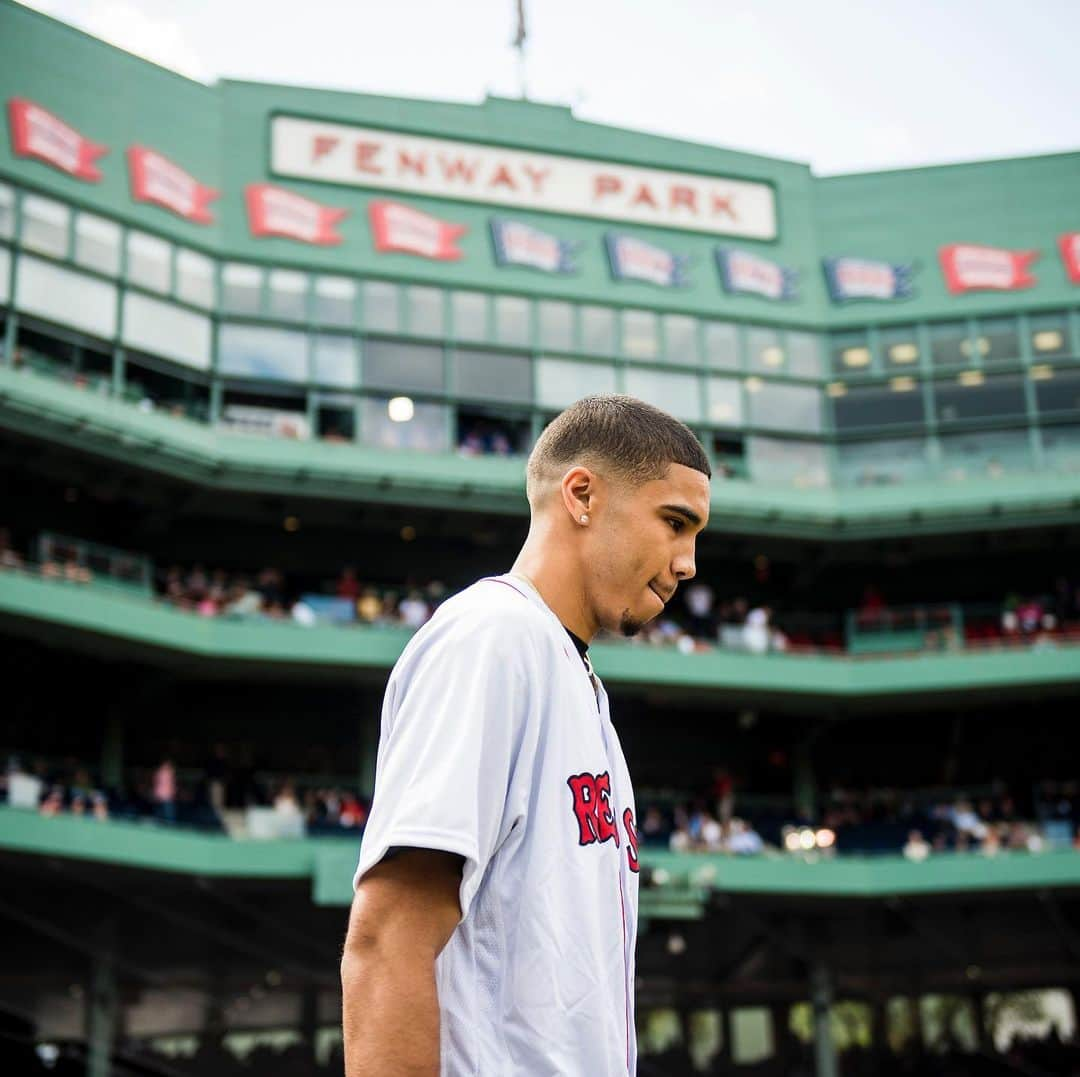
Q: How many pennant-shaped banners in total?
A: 10